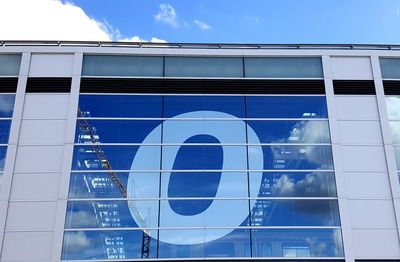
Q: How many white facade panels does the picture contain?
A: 14